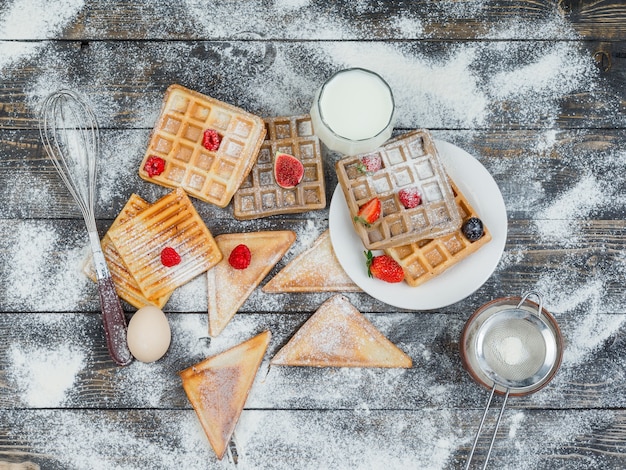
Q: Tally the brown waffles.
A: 2